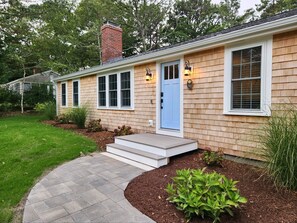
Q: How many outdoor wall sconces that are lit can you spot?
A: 2